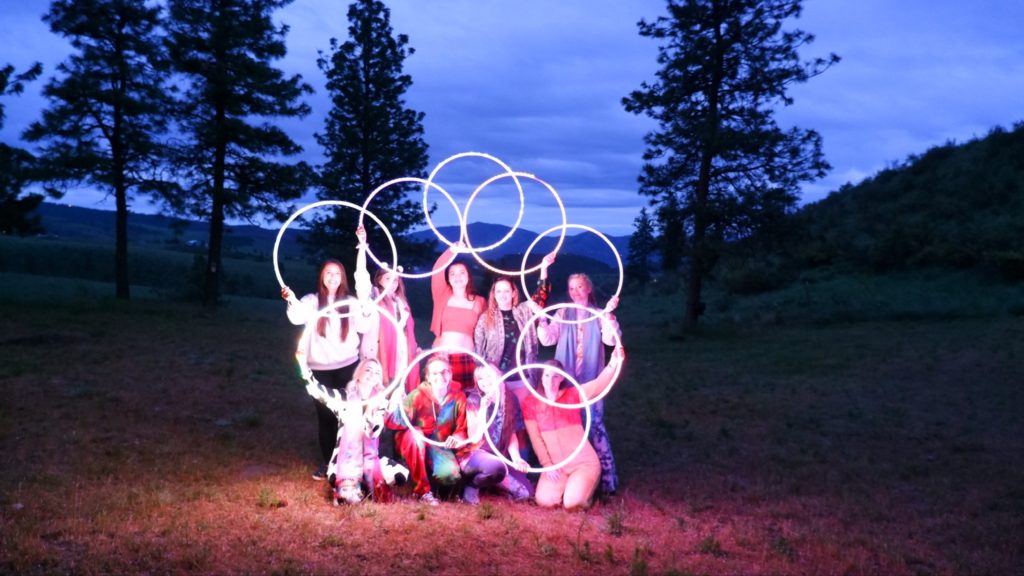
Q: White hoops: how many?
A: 9